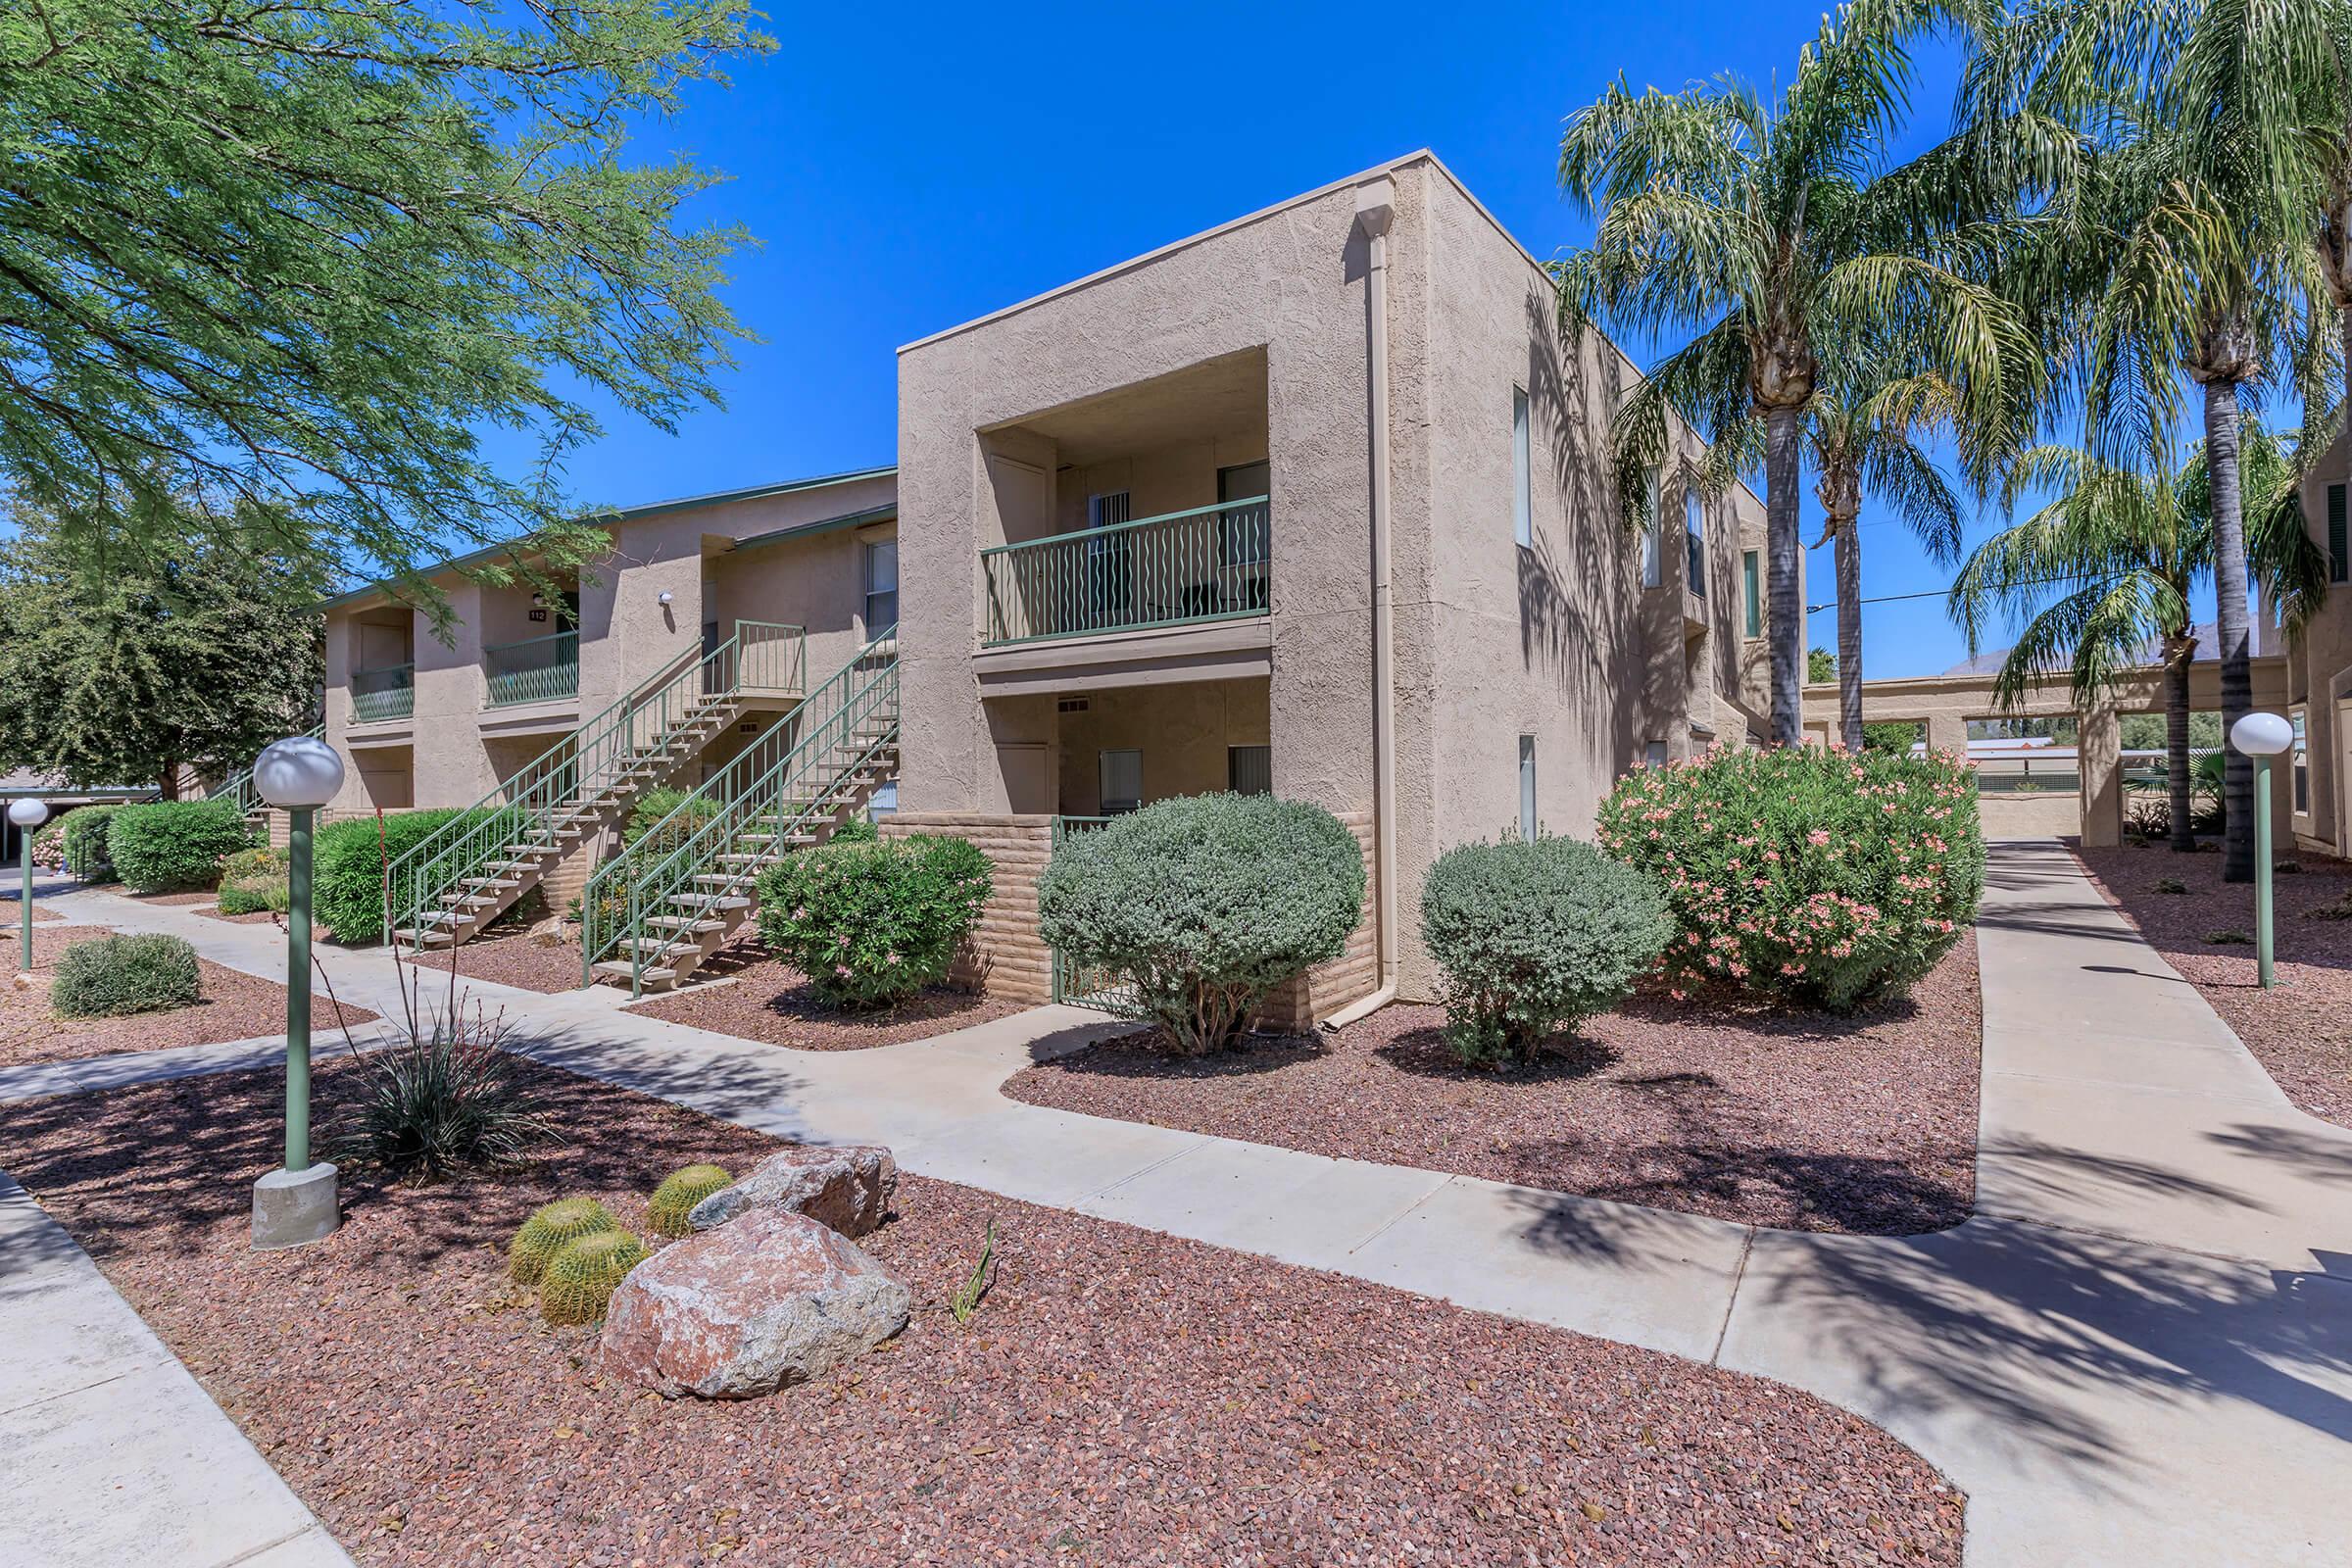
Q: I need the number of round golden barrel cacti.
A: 3